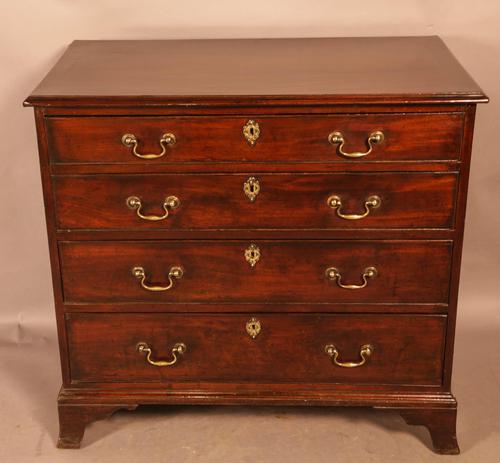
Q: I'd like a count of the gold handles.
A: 8